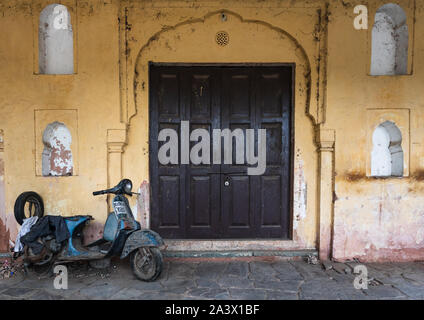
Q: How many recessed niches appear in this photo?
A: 4